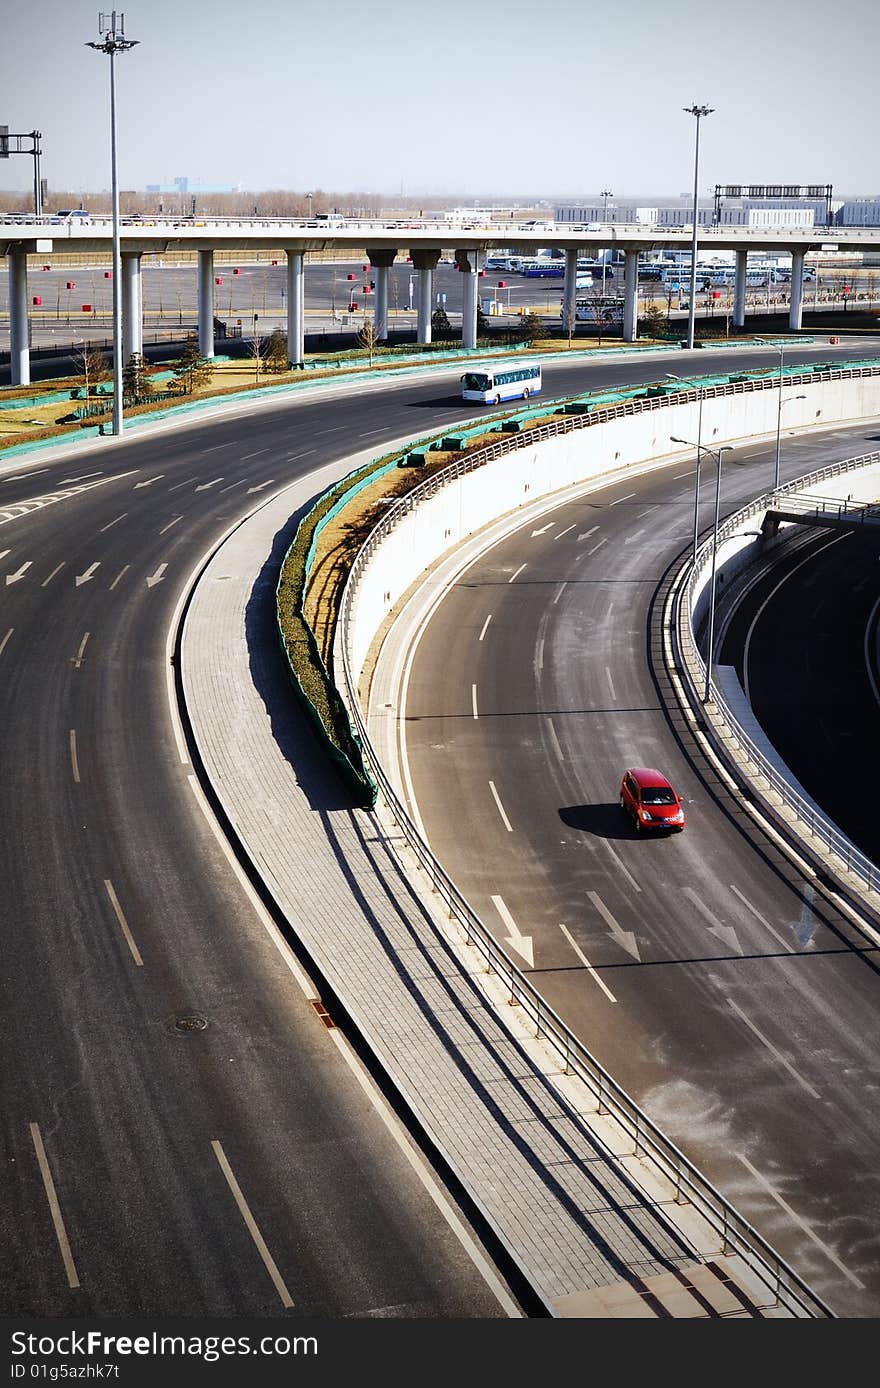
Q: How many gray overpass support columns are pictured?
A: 11